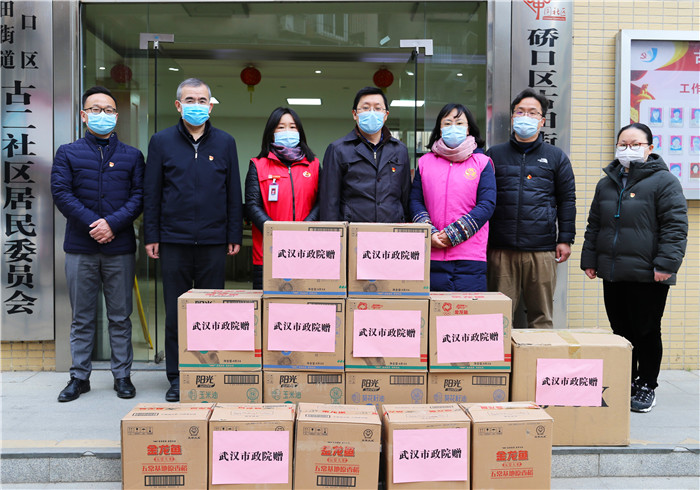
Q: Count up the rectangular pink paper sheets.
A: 9